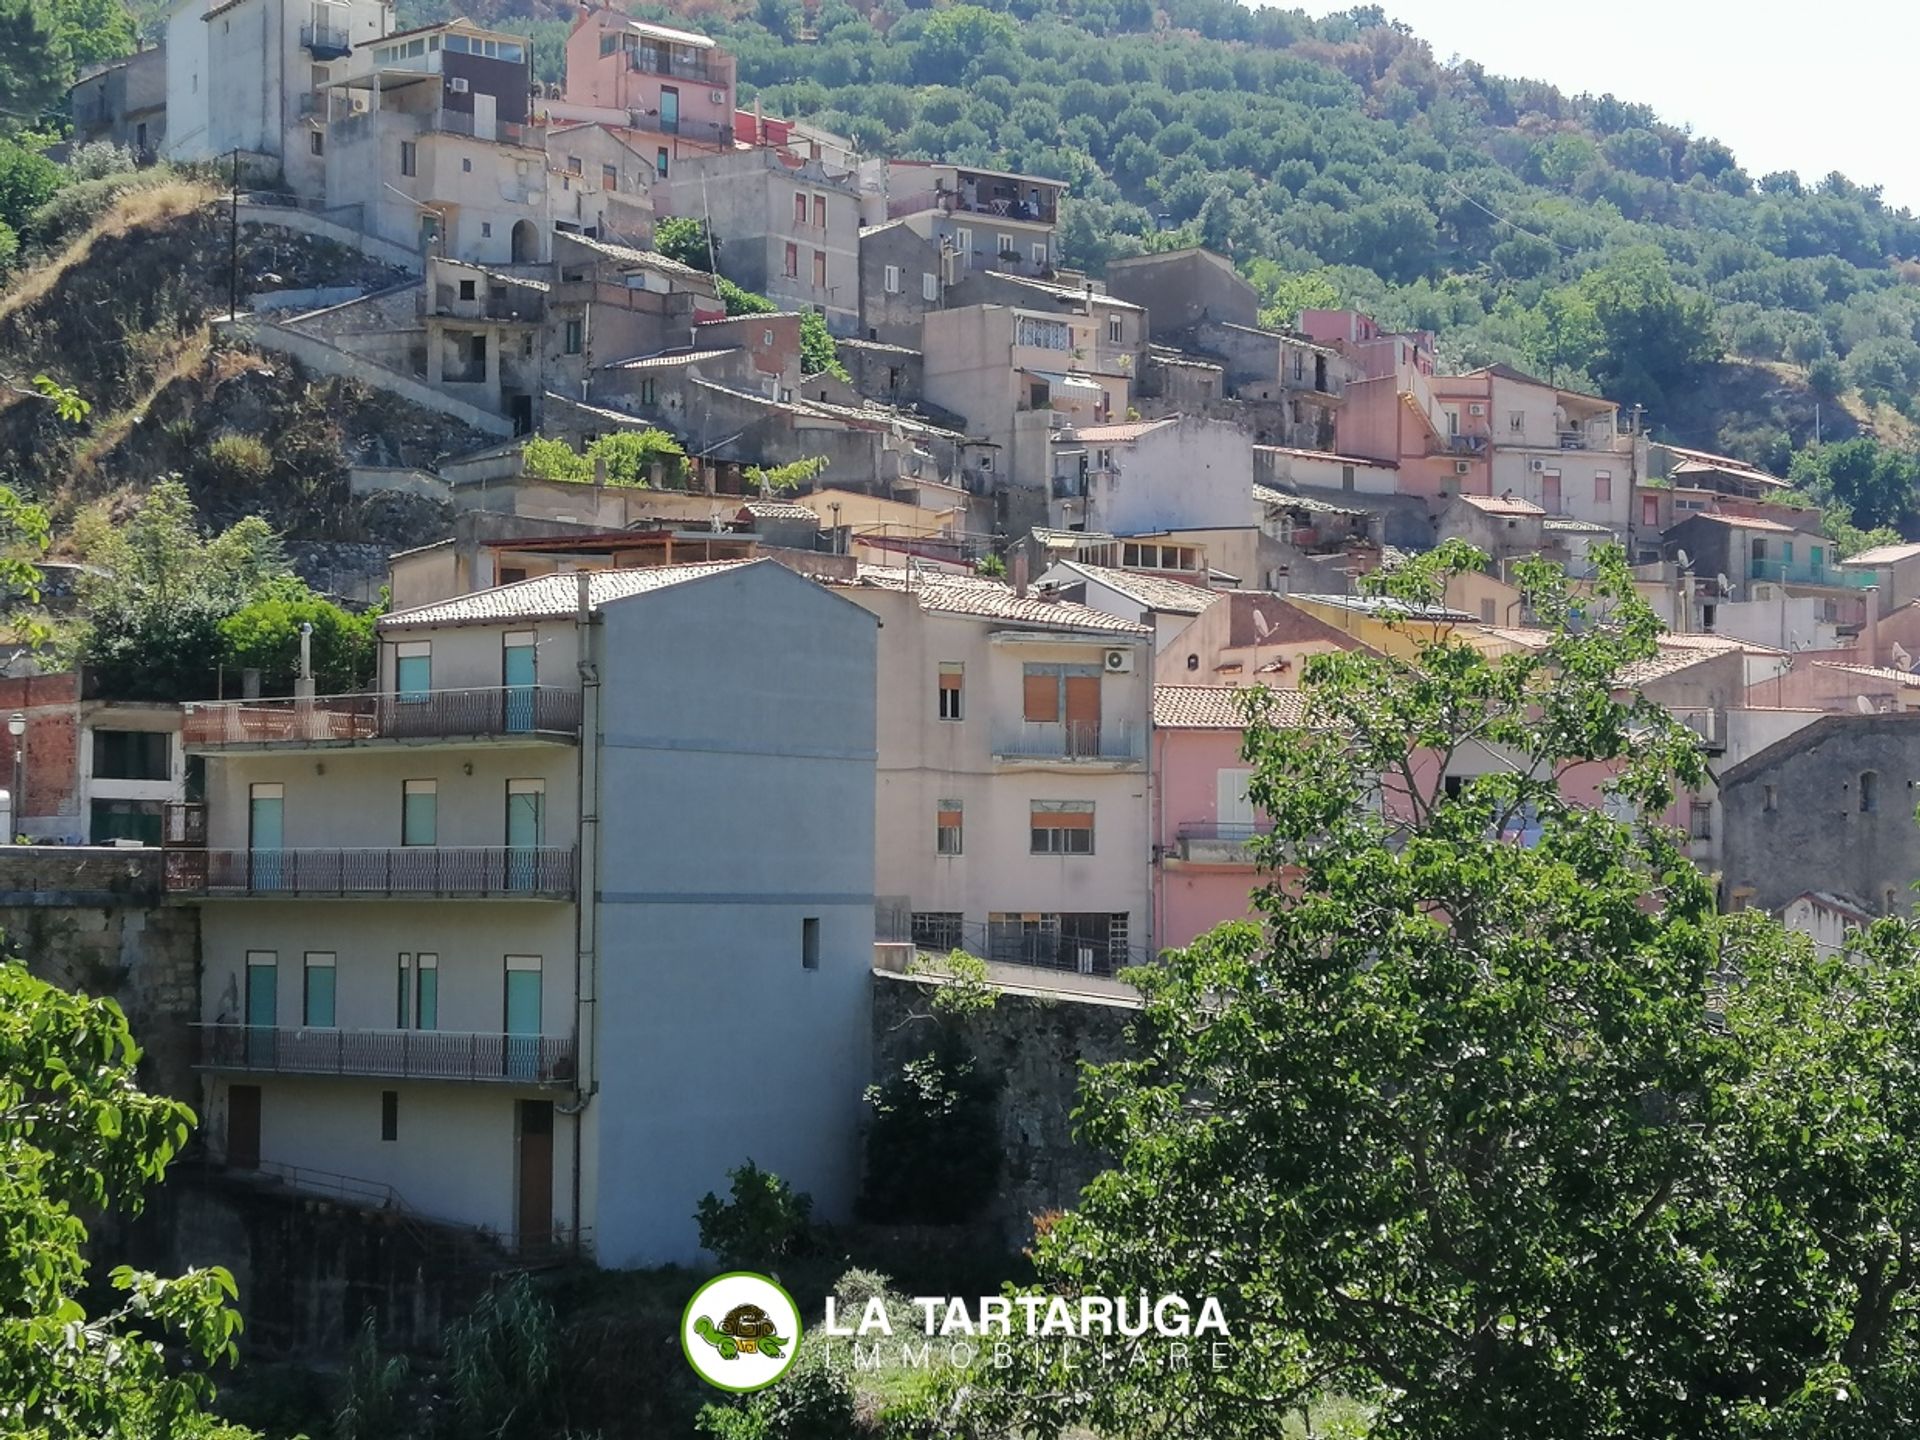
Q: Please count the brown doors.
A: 2